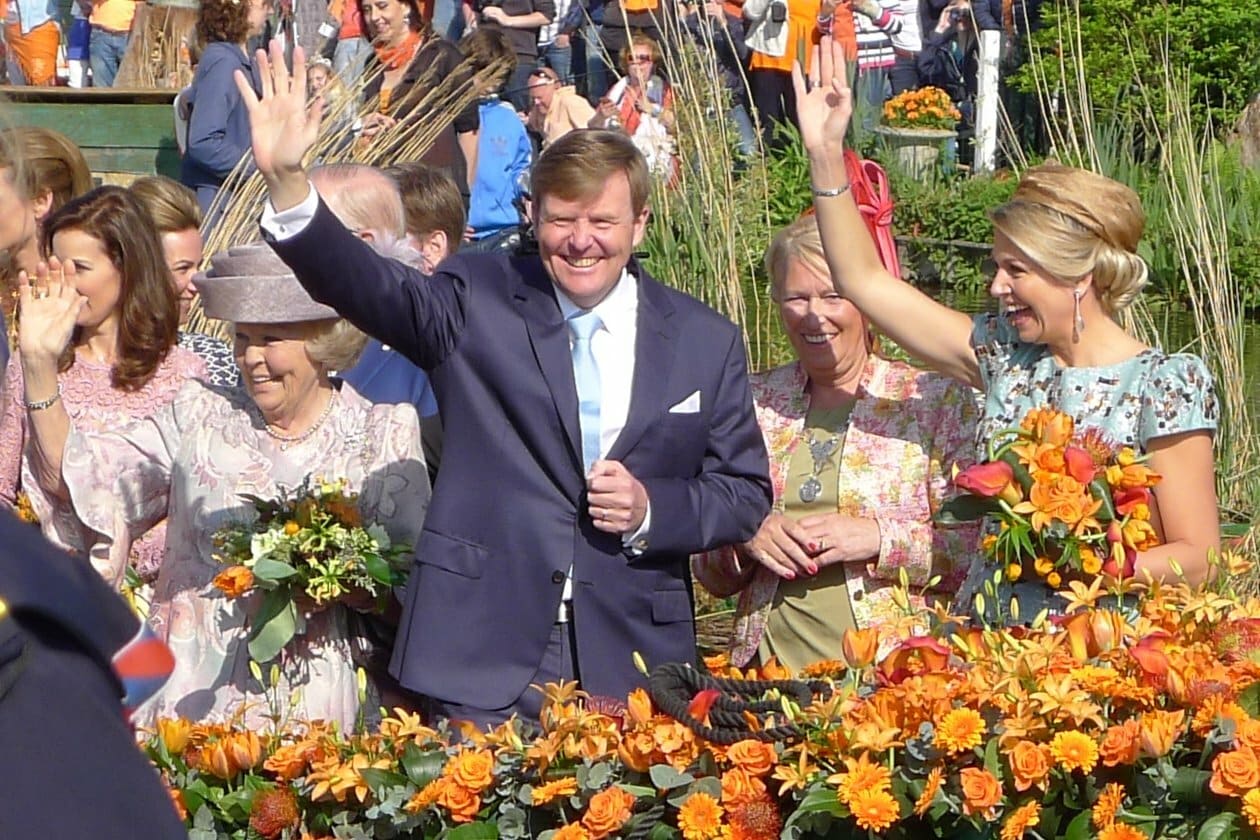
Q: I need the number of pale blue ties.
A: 1